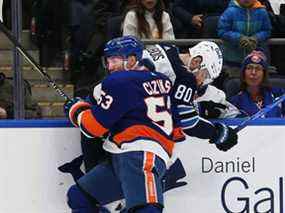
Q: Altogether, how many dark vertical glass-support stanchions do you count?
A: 1